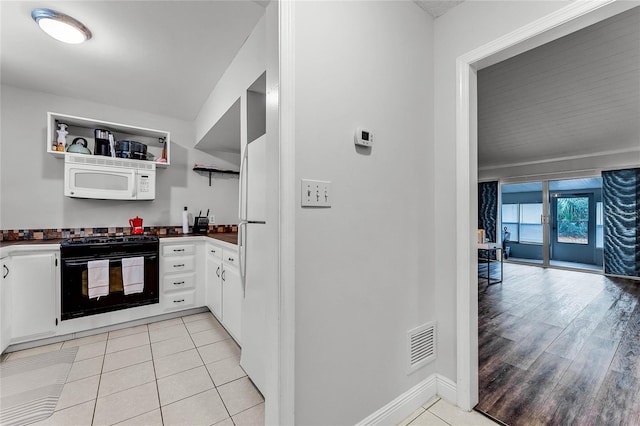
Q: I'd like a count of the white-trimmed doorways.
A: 2